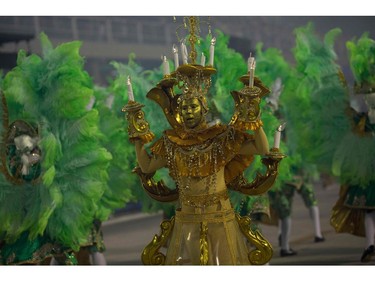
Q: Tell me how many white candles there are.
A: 9